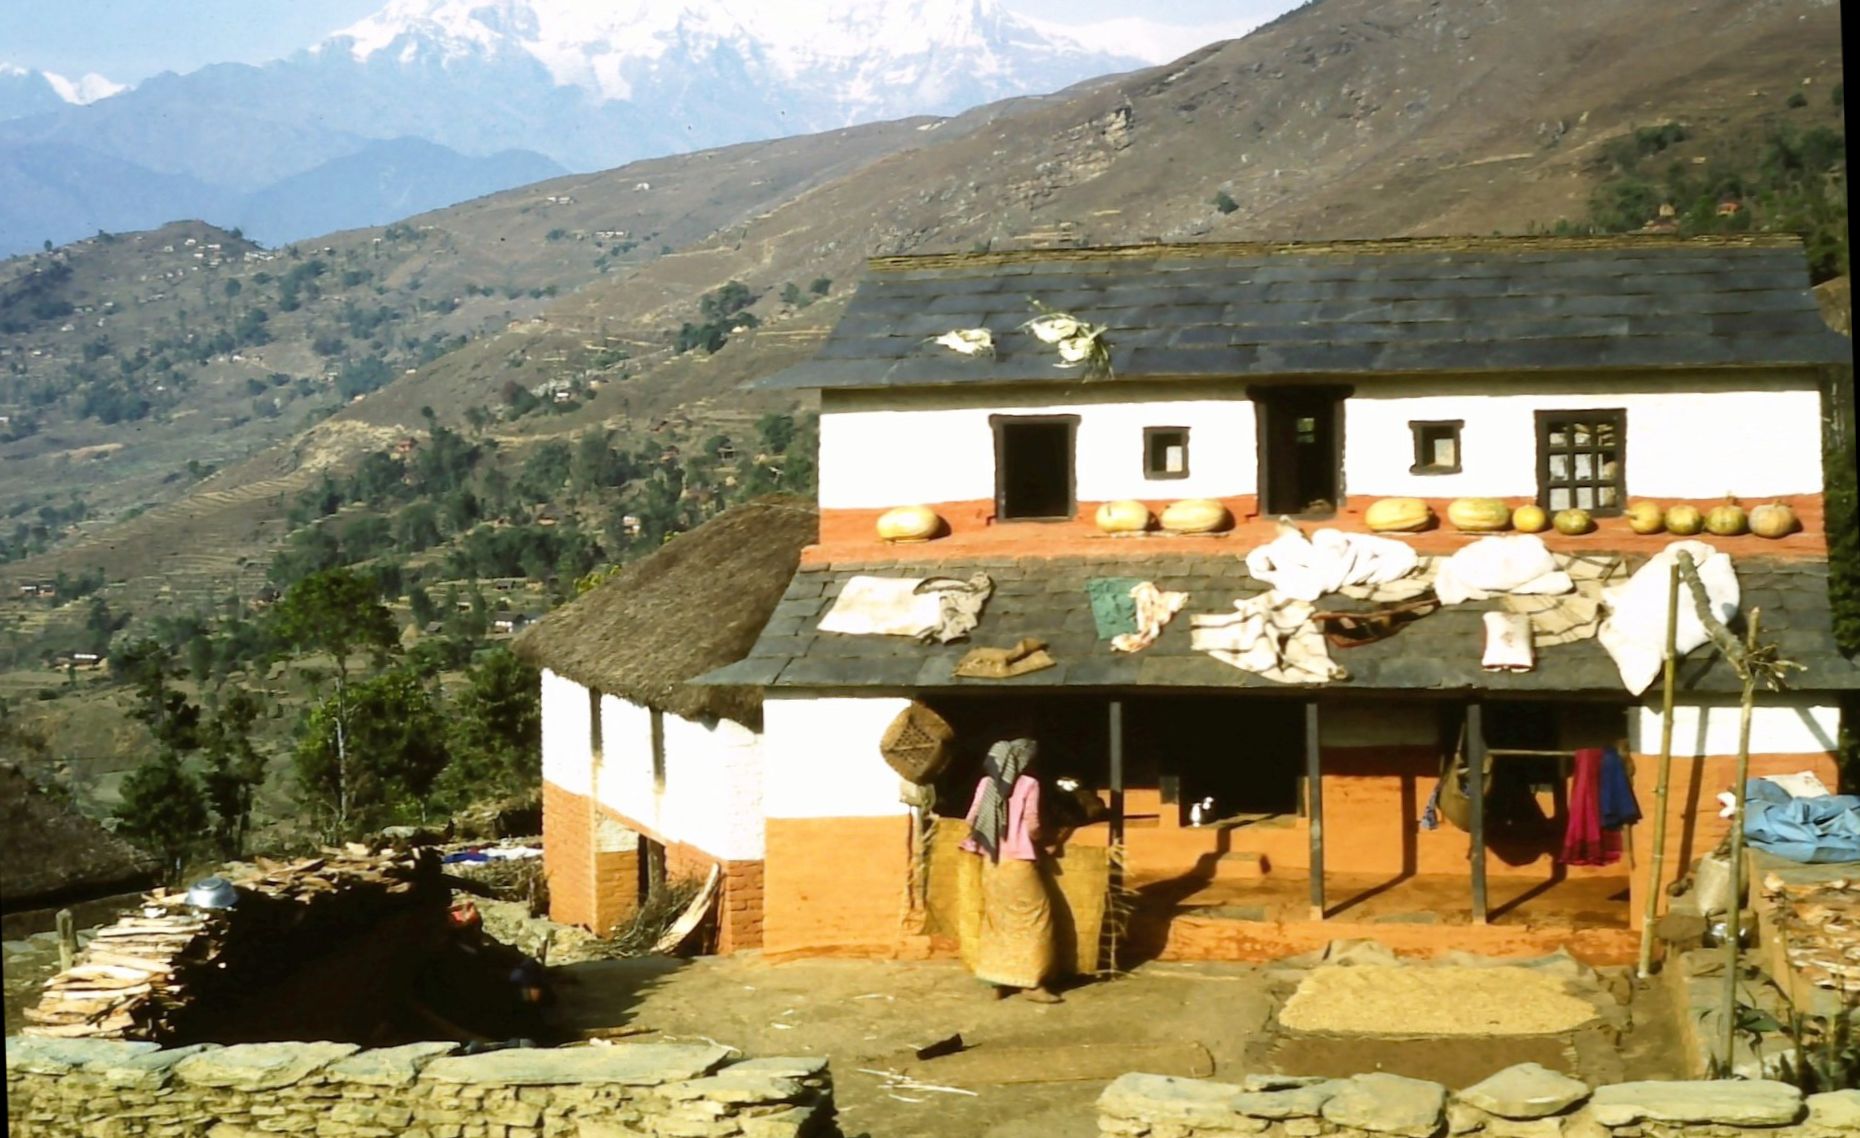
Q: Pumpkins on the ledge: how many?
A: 11